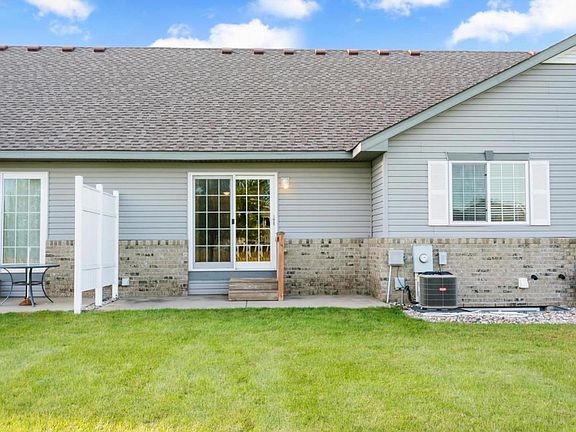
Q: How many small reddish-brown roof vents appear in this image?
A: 12